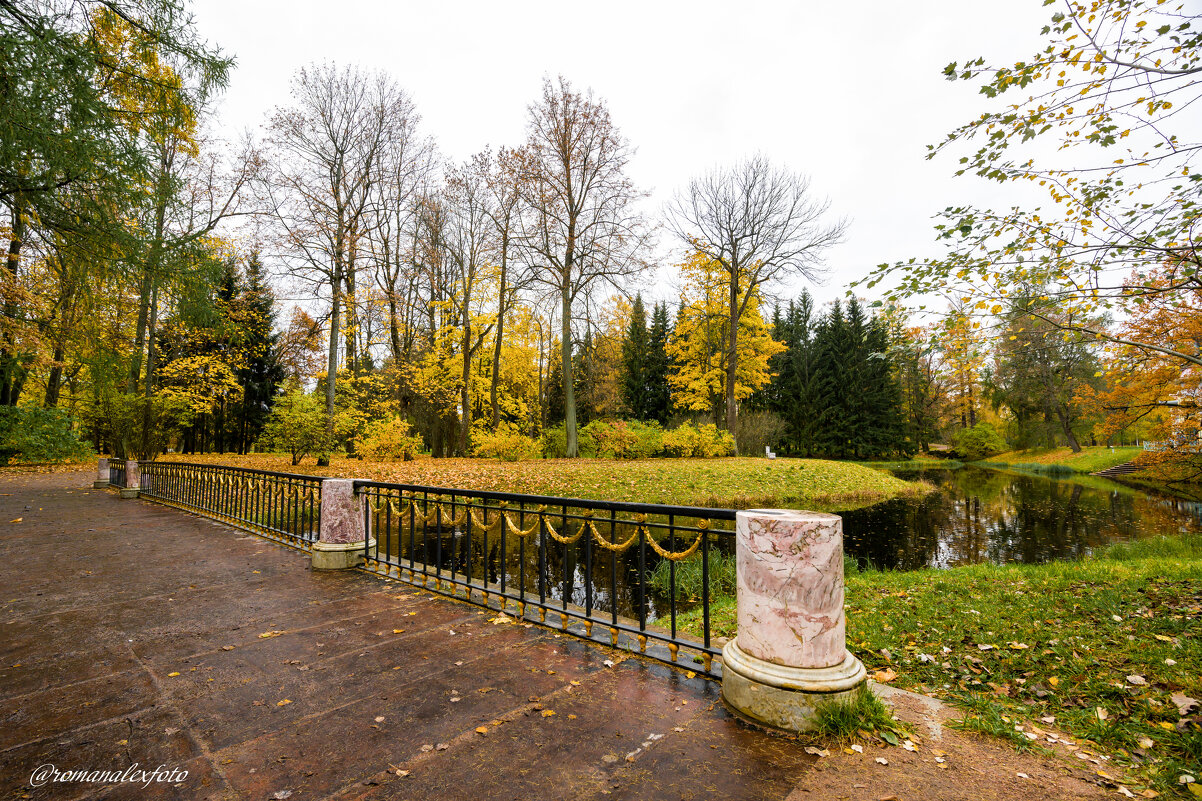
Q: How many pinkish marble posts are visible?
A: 4